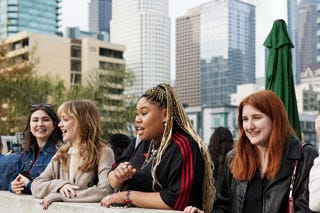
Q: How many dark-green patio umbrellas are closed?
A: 1